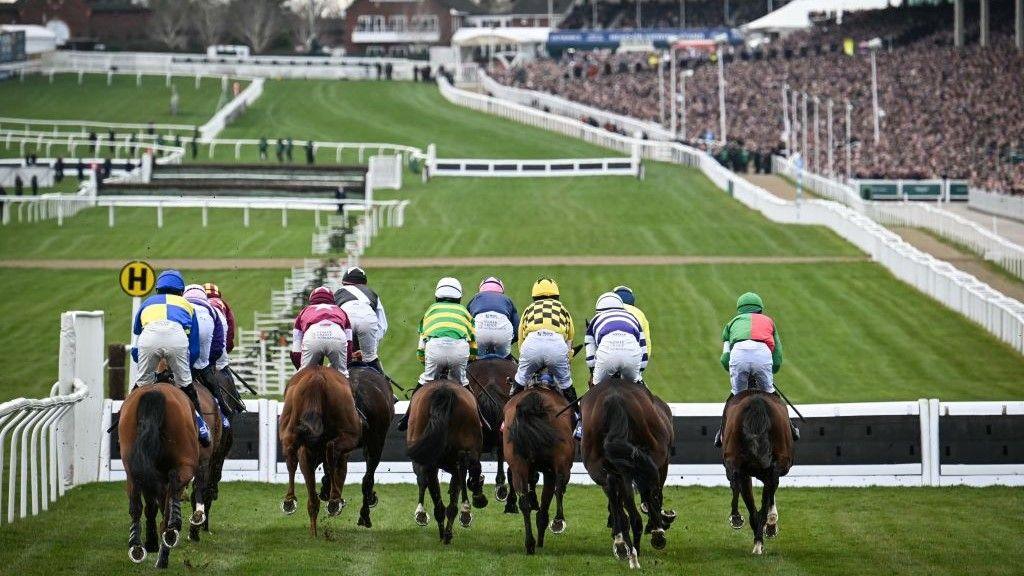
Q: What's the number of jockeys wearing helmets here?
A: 11